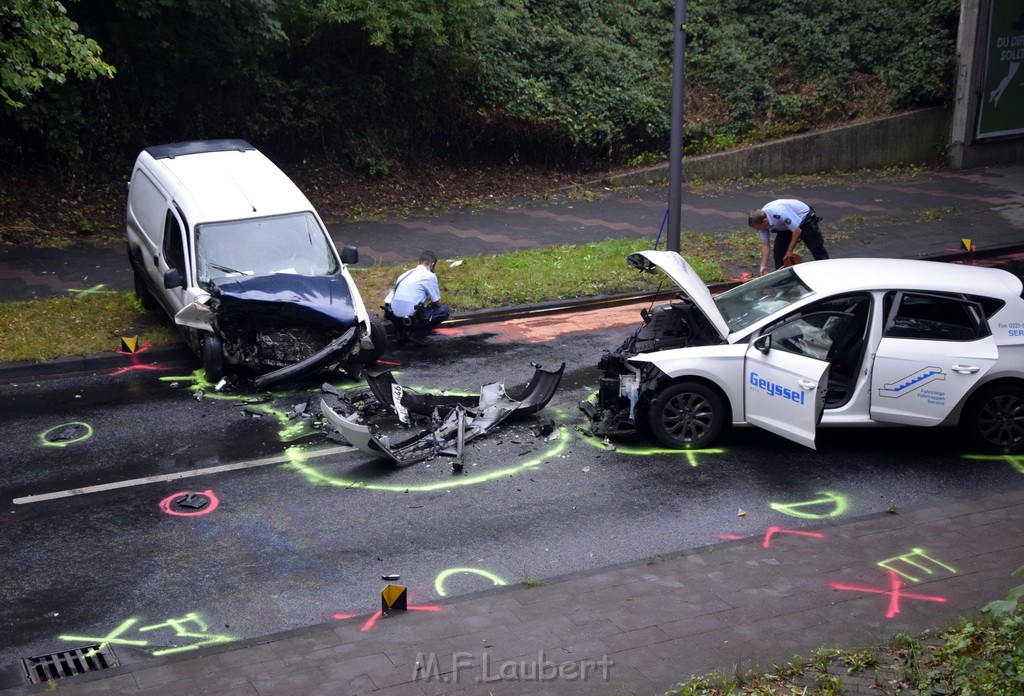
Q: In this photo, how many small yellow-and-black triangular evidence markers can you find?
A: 3